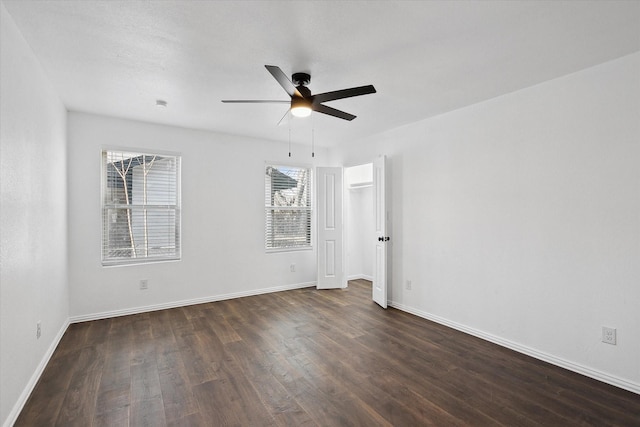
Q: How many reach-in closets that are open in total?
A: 1